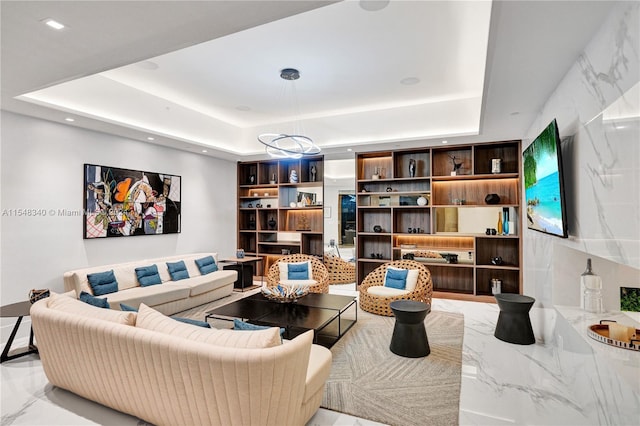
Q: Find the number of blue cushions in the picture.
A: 10